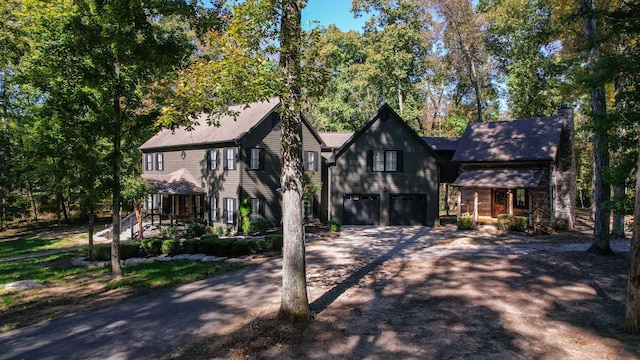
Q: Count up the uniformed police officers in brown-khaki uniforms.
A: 0